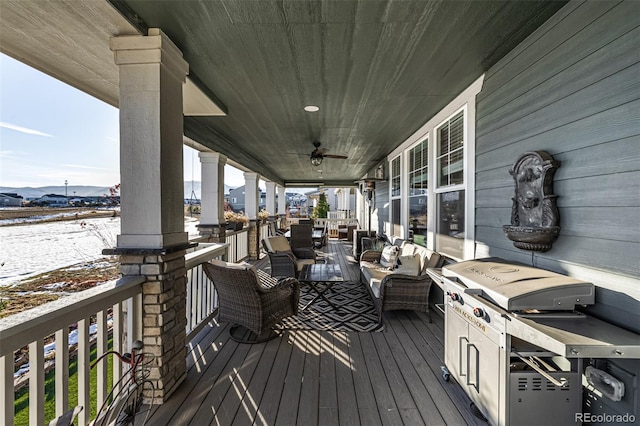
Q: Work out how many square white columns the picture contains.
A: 5